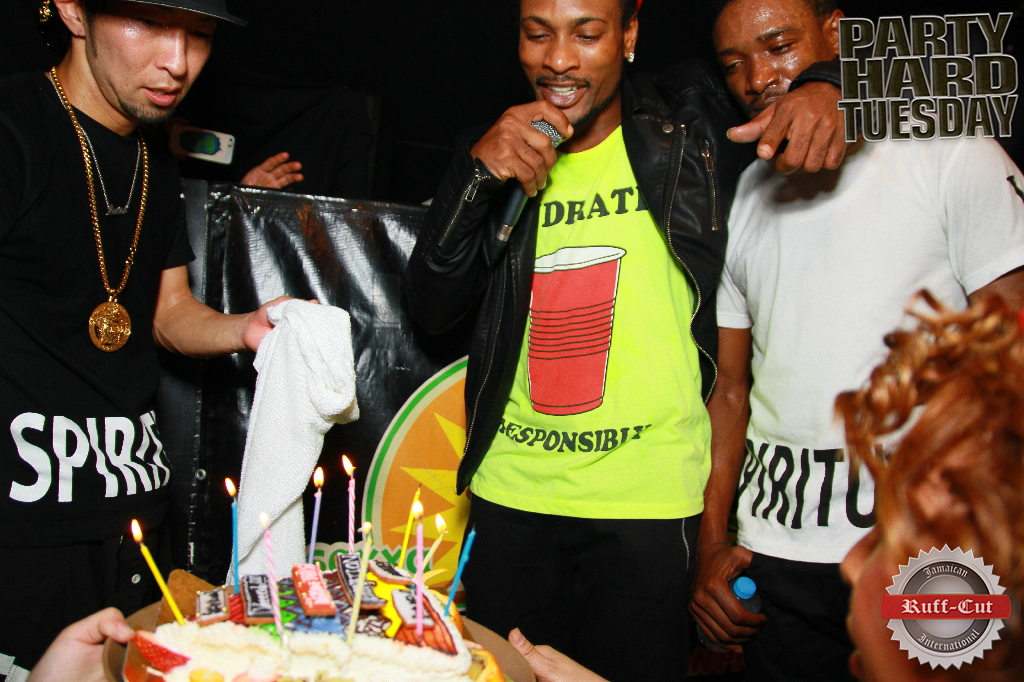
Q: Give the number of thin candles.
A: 10